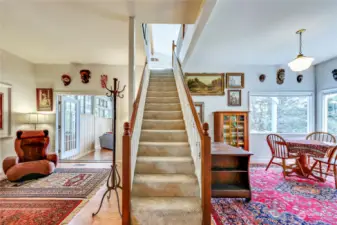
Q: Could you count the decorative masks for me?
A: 7